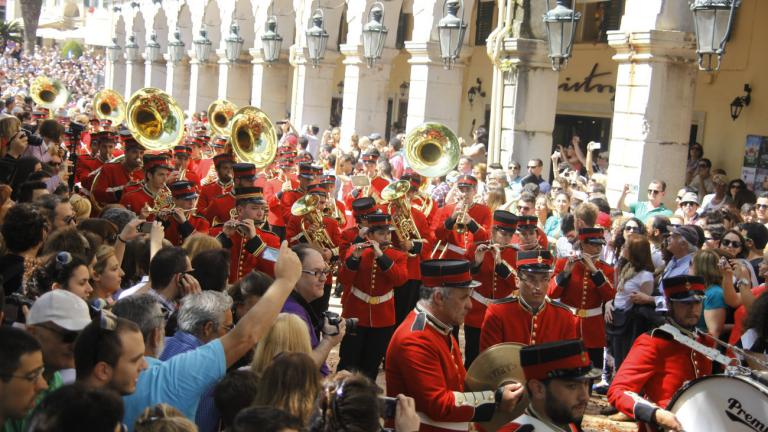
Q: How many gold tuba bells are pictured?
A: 6